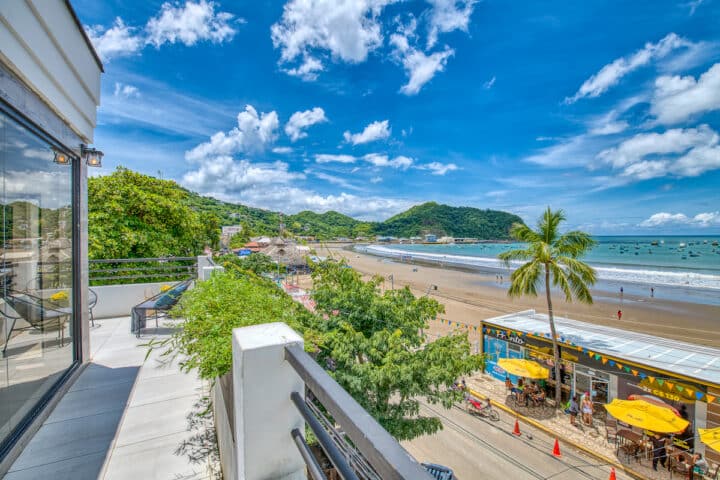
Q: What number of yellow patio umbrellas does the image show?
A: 3